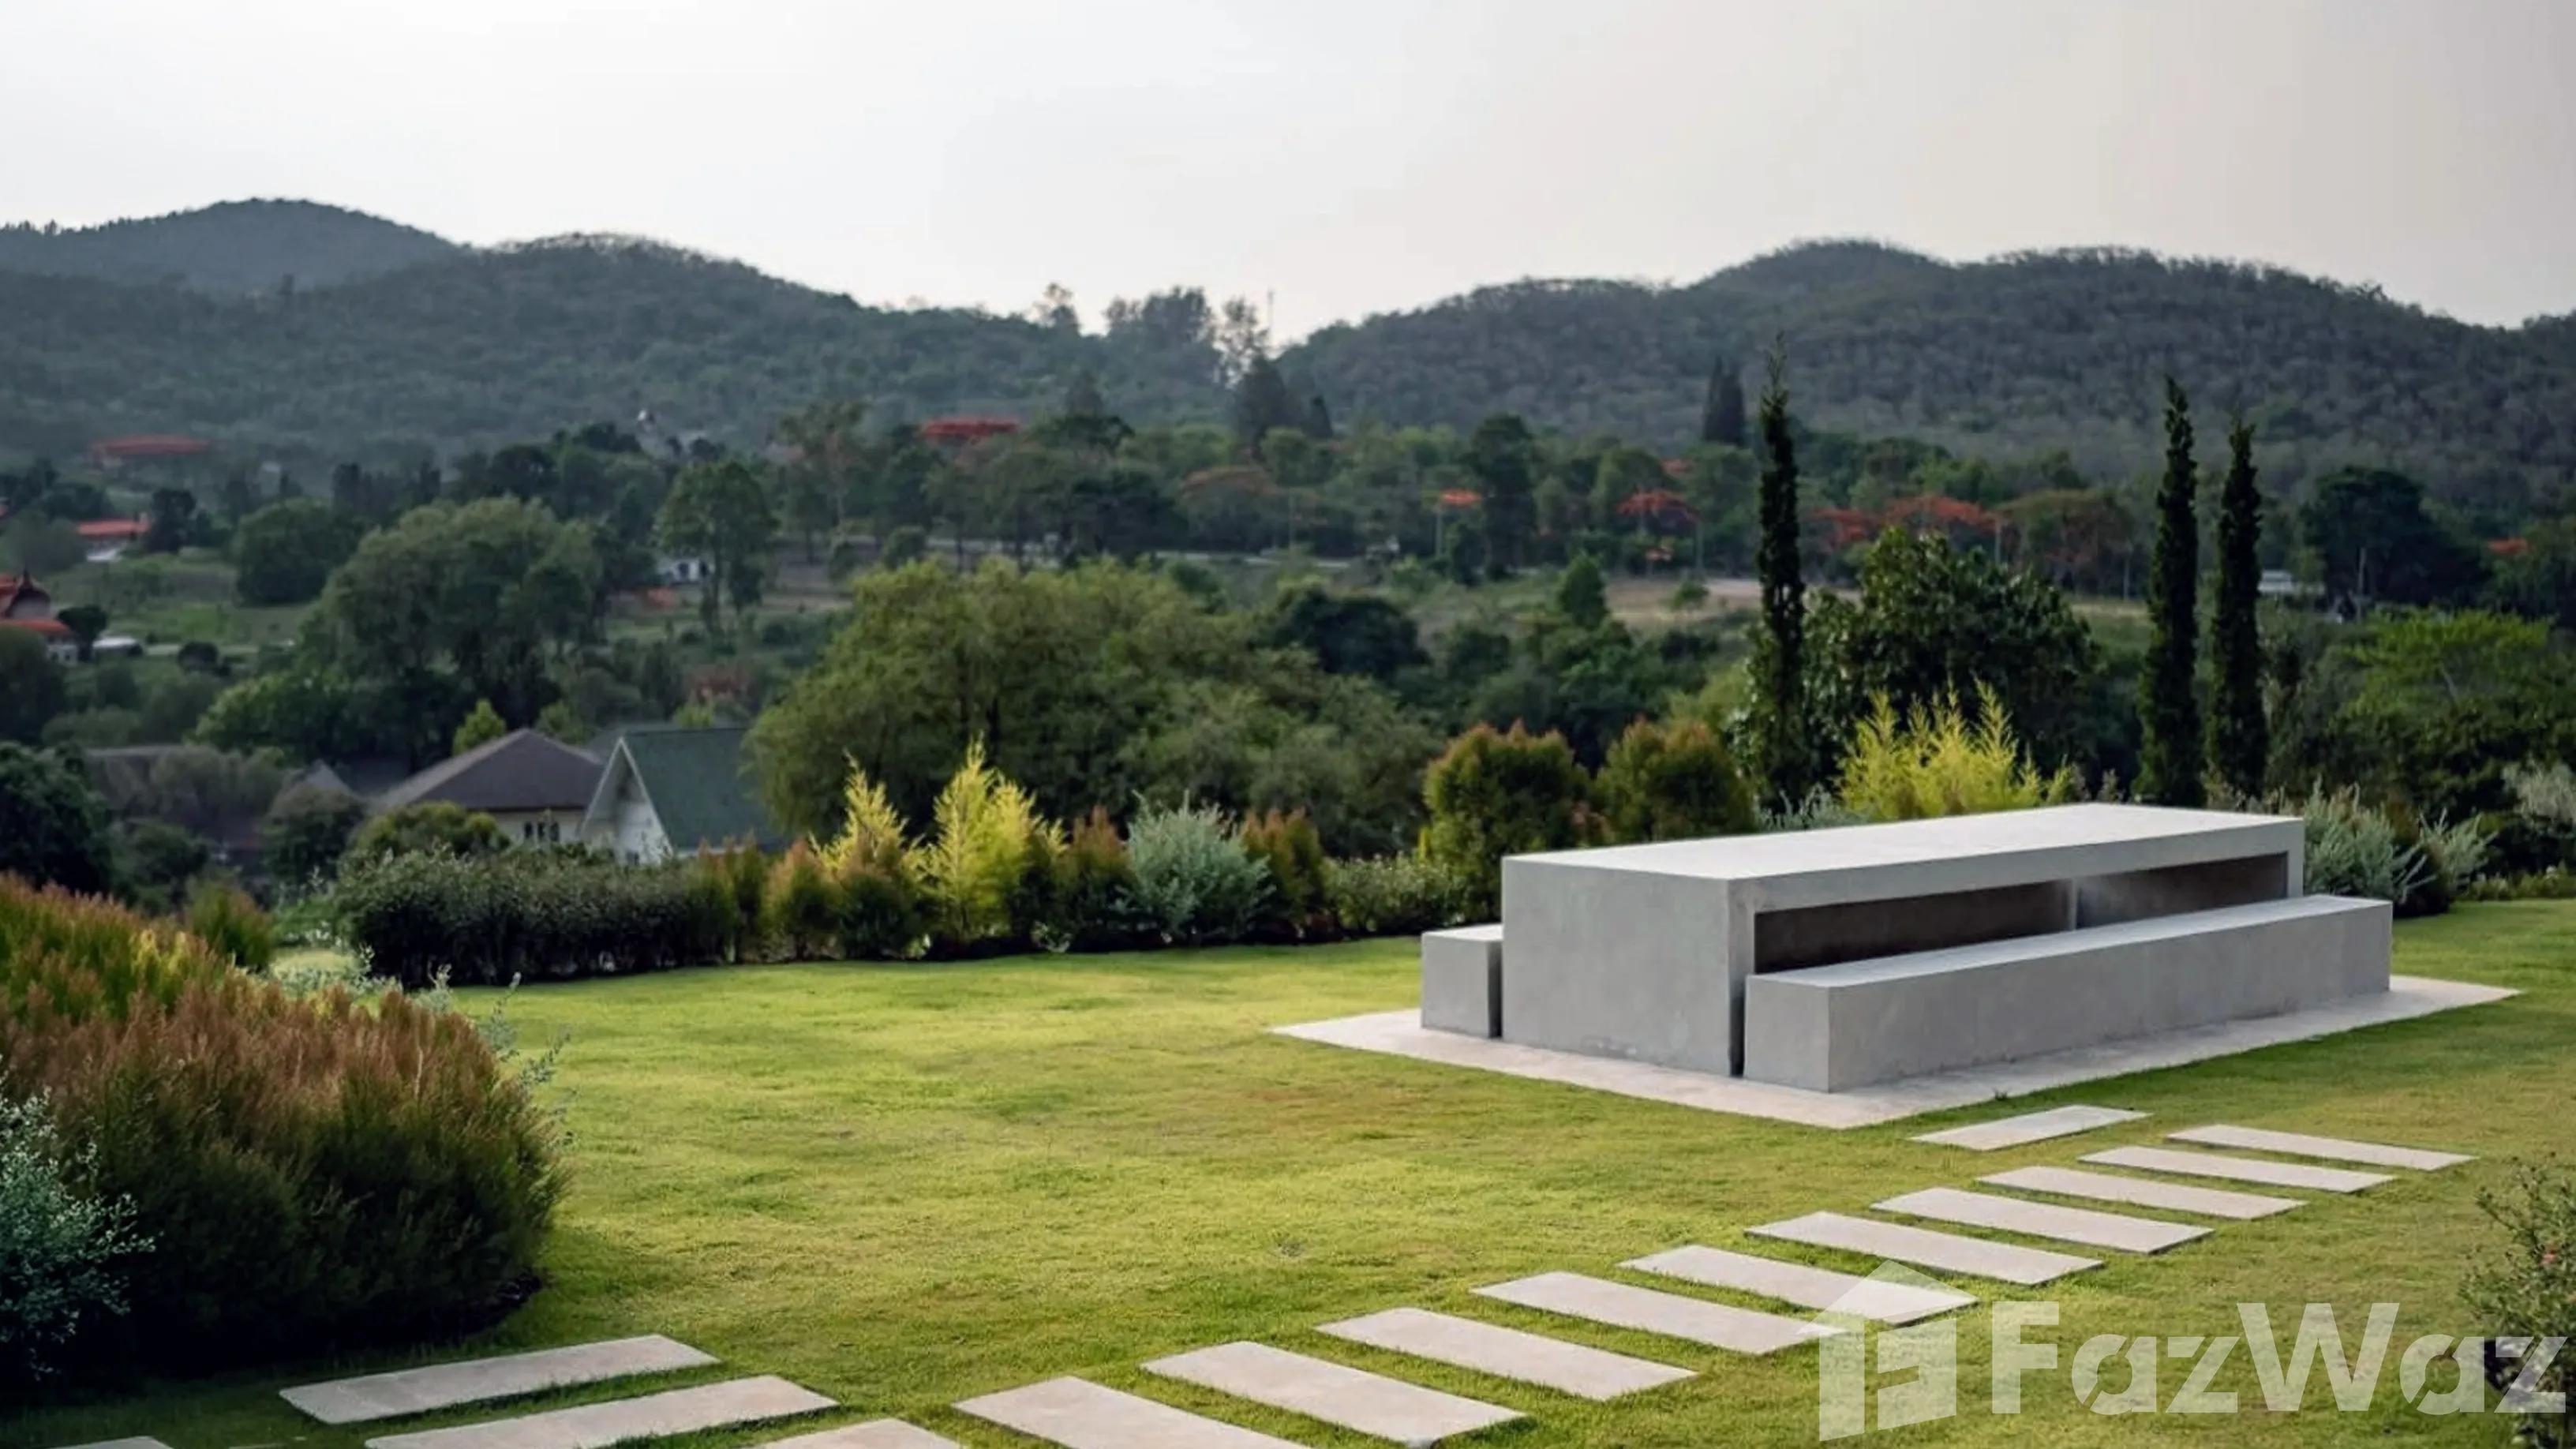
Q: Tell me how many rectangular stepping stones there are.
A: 15